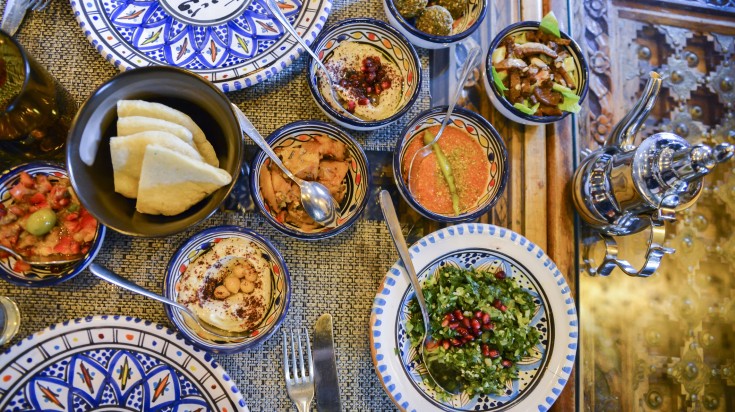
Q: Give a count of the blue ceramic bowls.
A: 7